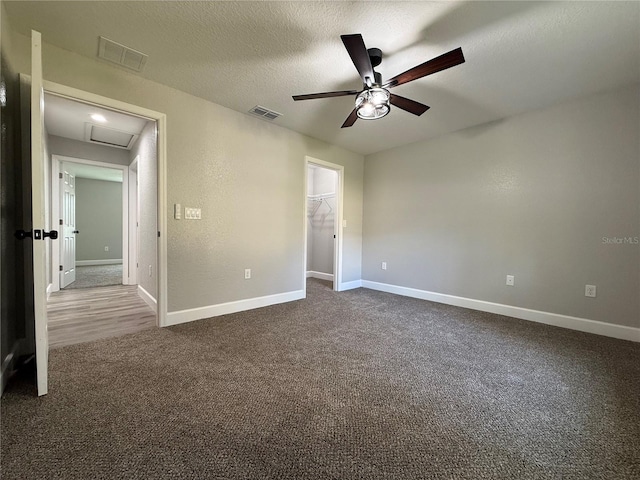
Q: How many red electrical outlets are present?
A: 0